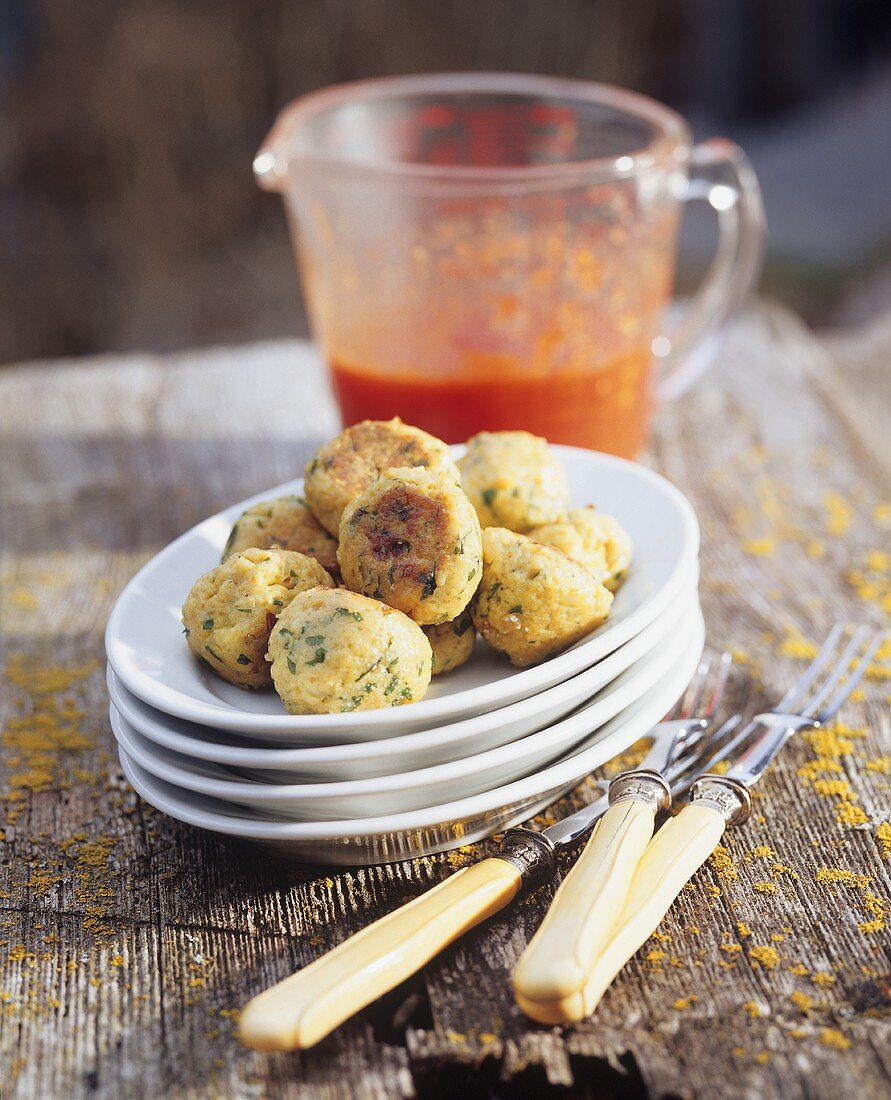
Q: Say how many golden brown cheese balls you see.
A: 9